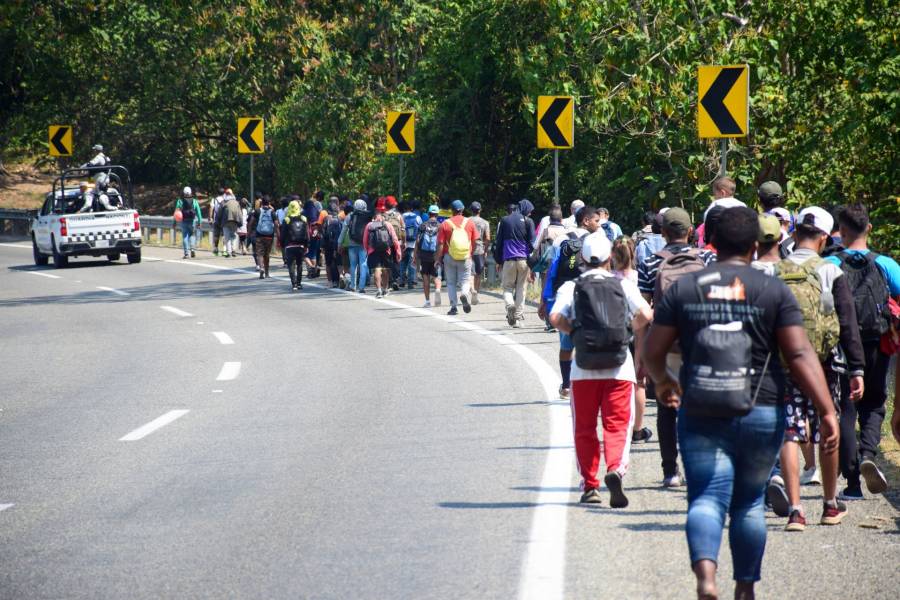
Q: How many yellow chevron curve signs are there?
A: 5